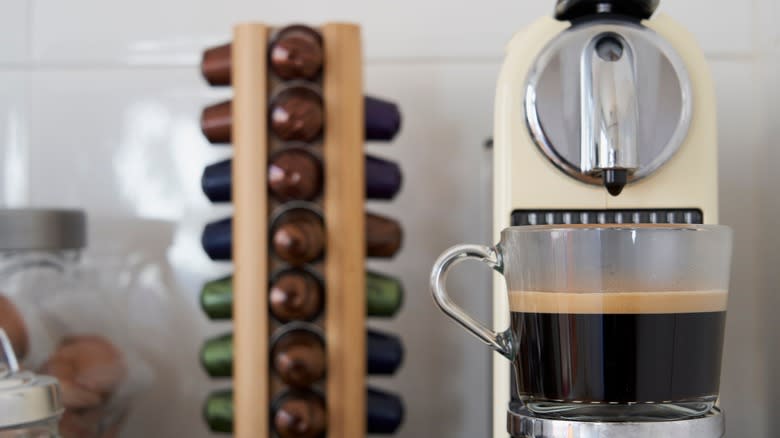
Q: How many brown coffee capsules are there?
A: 10